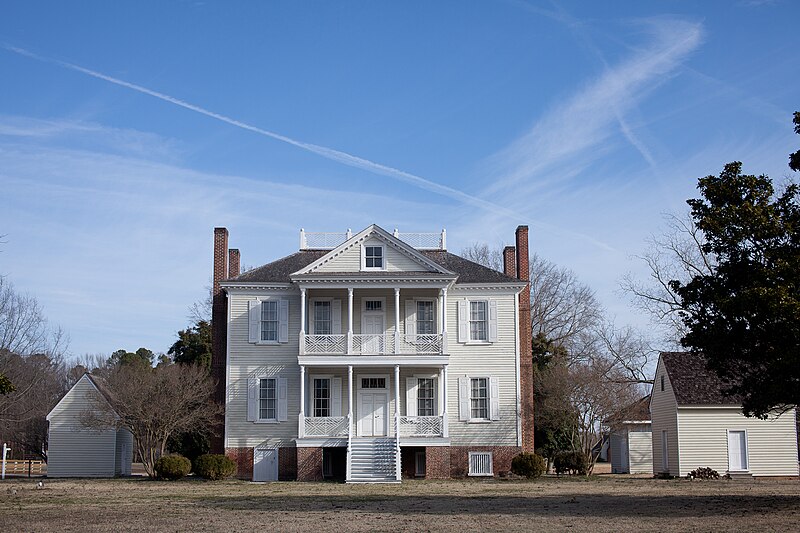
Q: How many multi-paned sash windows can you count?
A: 9